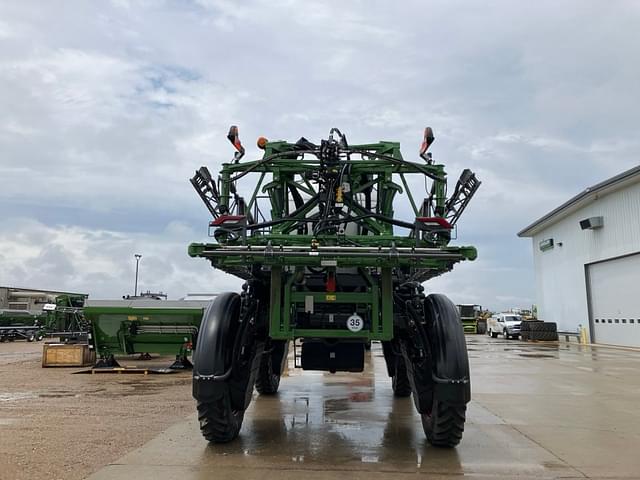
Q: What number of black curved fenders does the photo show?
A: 2